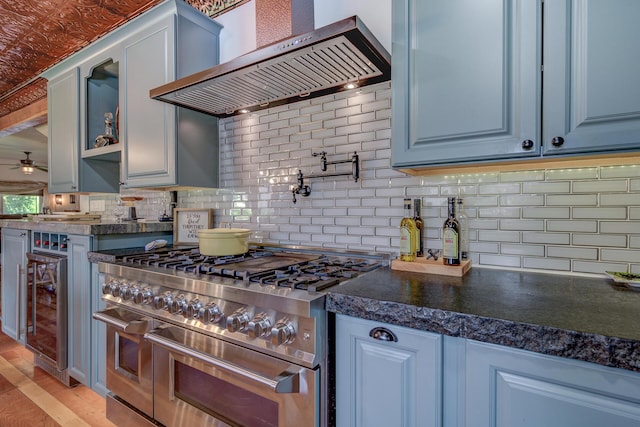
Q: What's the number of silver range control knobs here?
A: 11